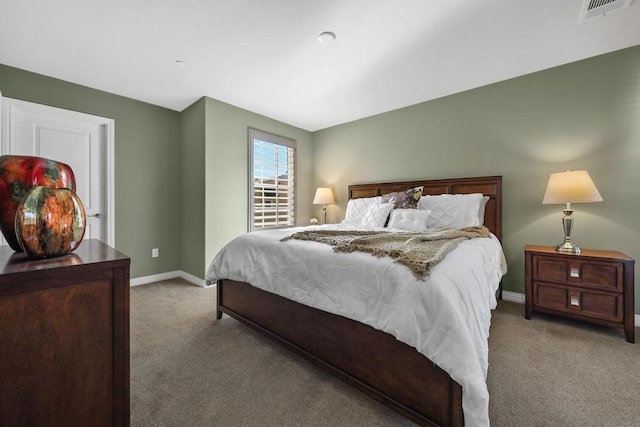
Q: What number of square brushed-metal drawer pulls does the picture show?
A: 2